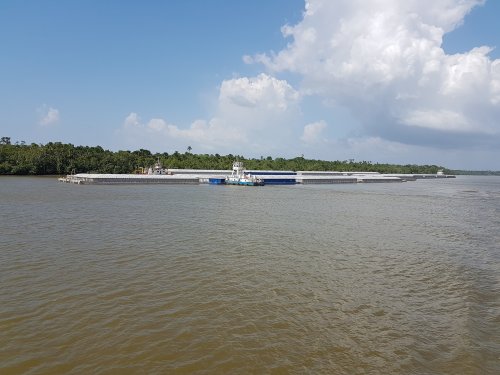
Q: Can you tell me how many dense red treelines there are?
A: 0